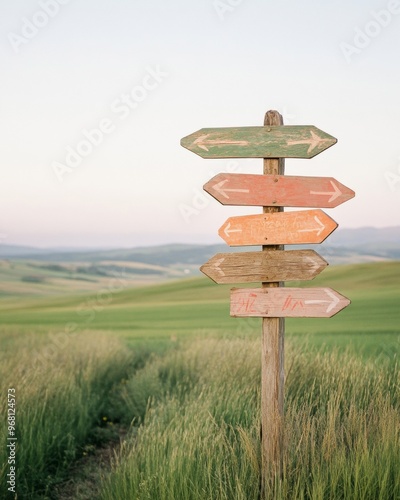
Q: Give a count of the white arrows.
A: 9